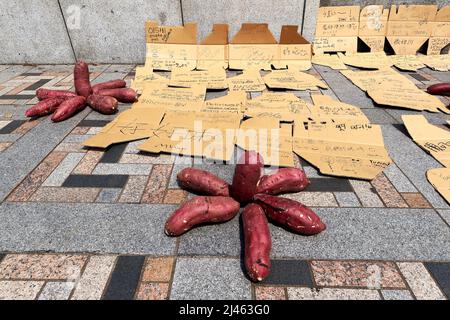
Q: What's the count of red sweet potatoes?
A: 14